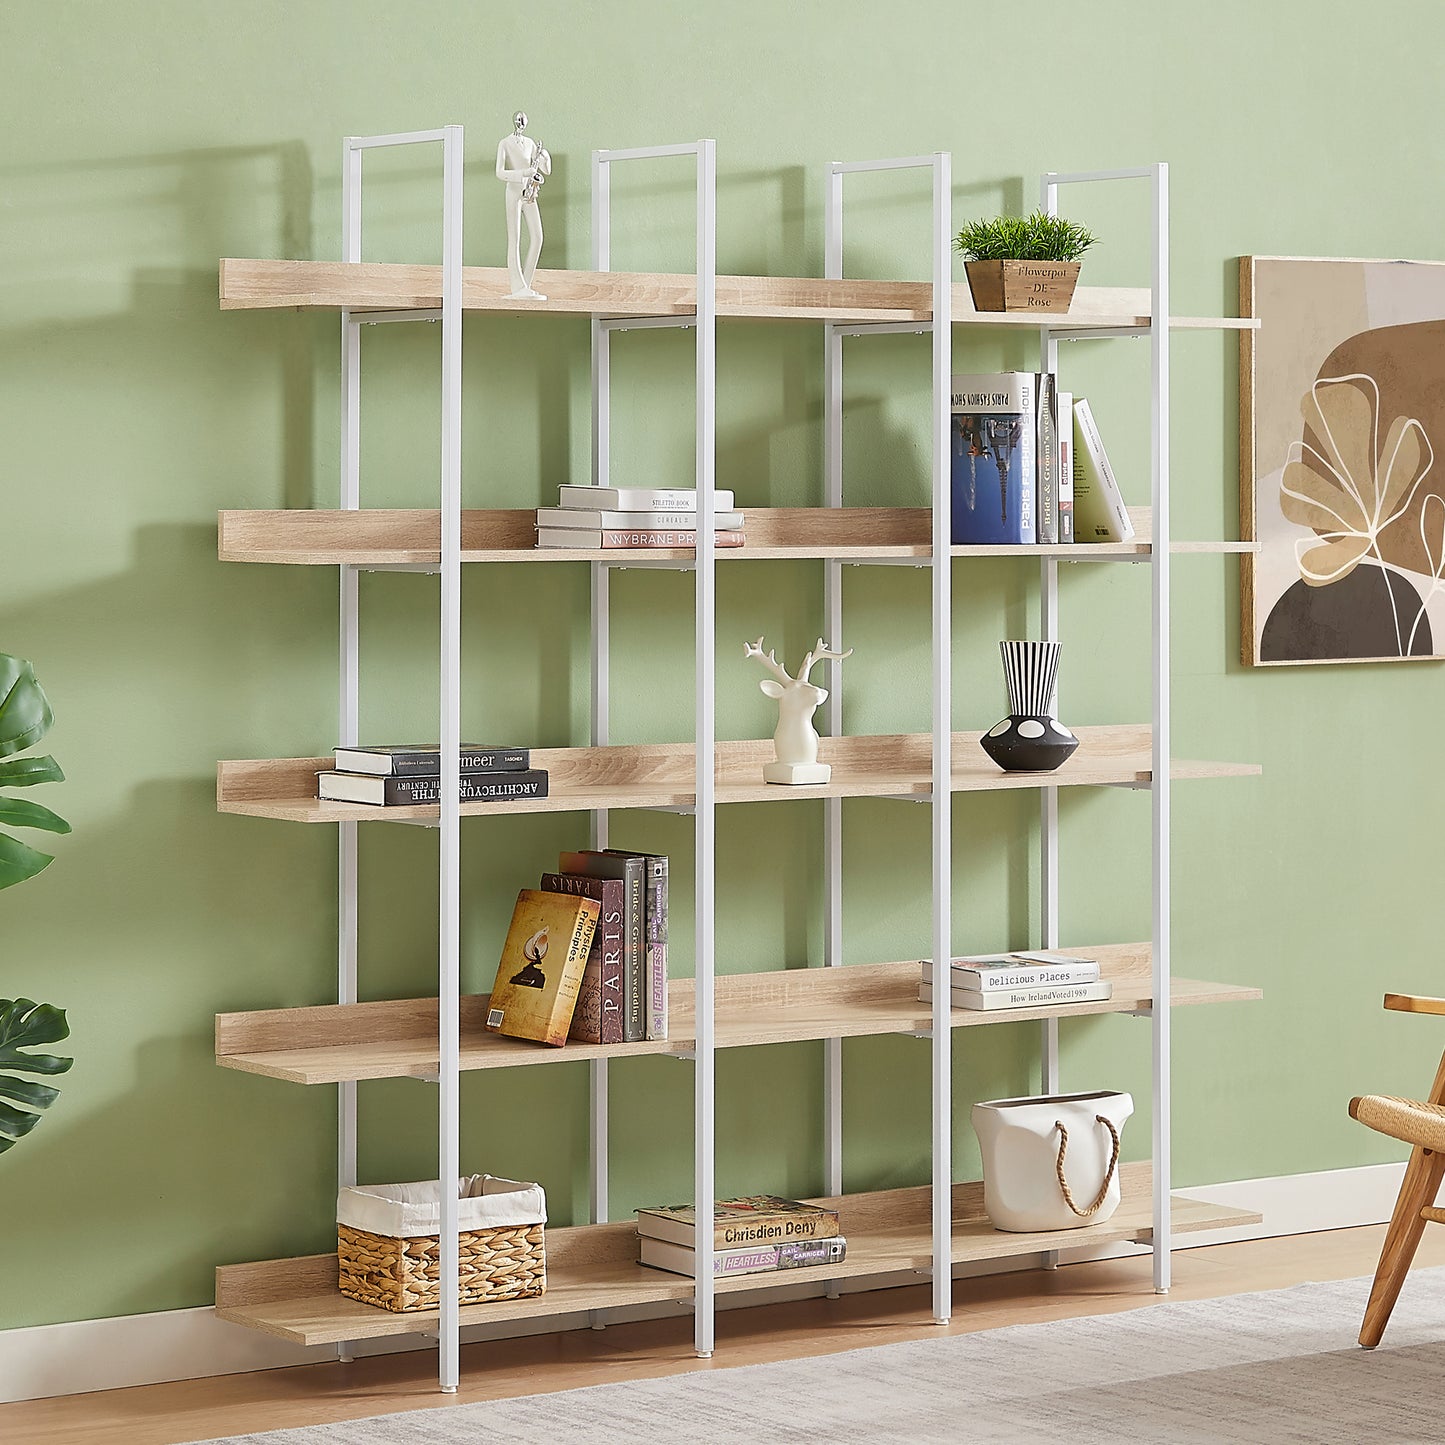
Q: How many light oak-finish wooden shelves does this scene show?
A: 5